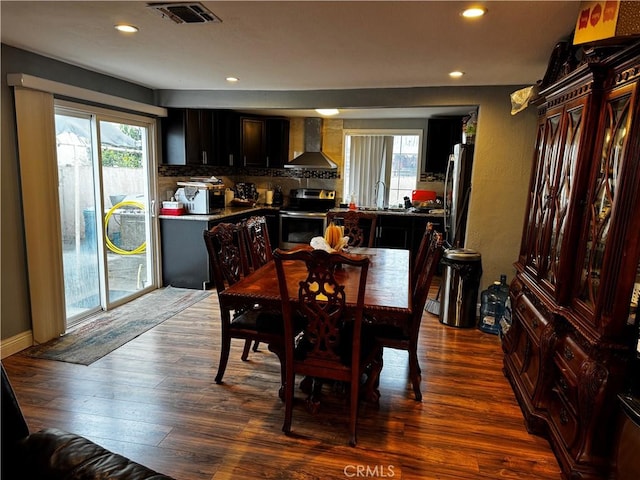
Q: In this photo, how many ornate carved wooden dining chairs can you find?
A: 6